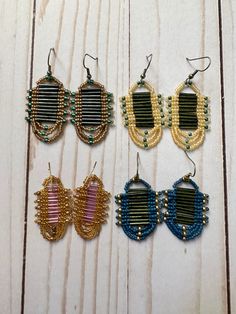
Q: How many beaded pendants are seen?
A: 8